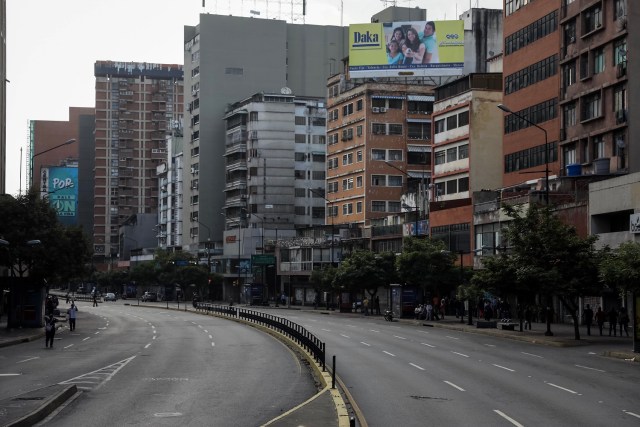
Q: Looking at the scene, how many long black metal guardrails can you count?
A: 1